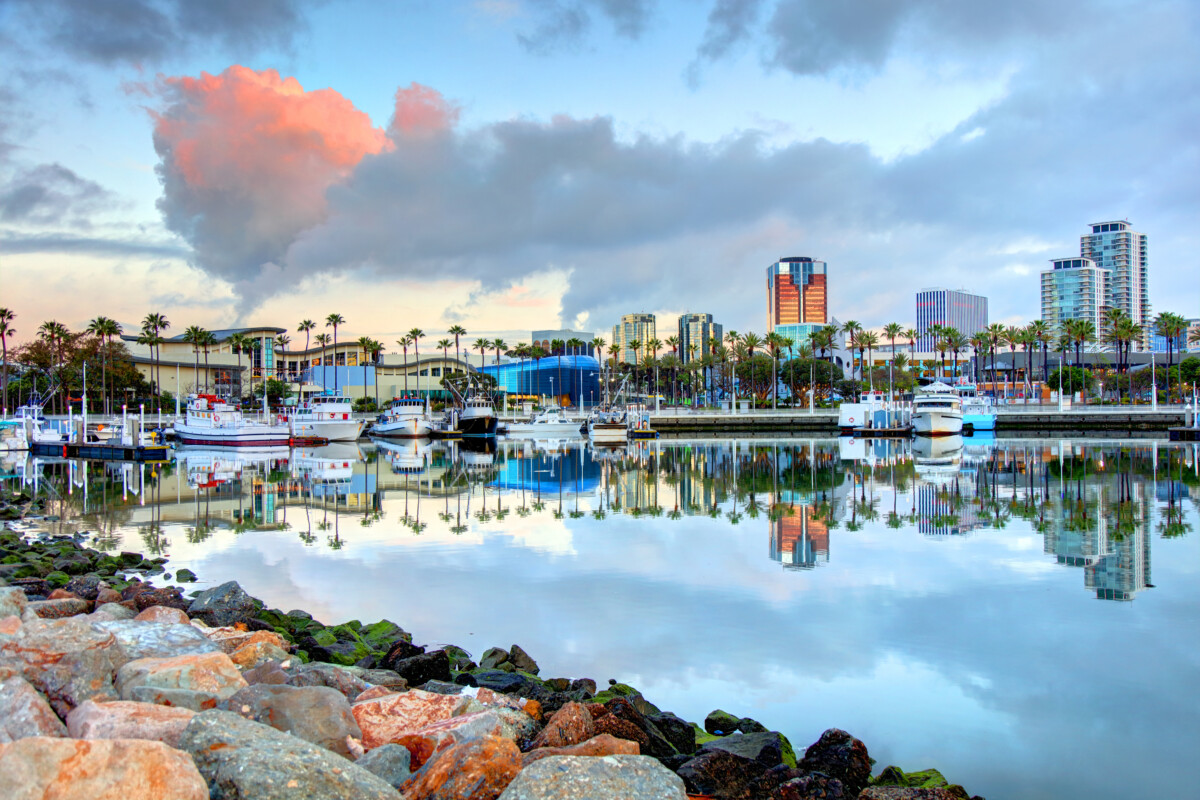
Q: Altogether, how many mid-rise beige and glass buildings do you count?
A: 2